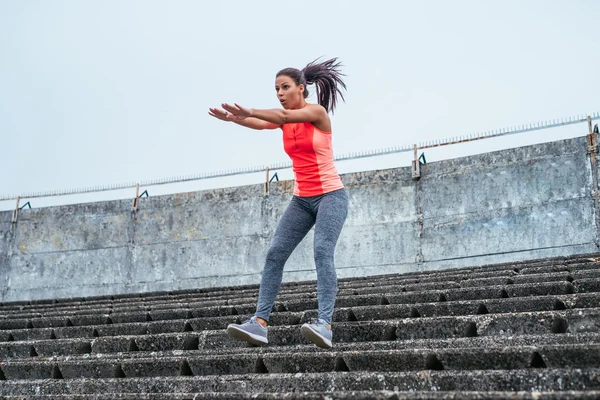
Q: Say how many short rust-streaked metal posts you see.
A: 5